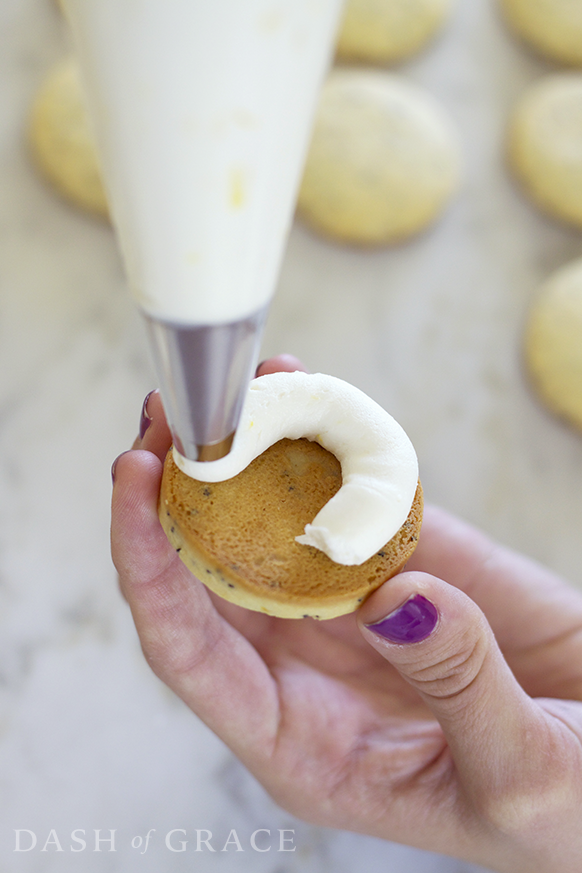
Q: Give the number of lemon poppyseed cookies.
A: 7